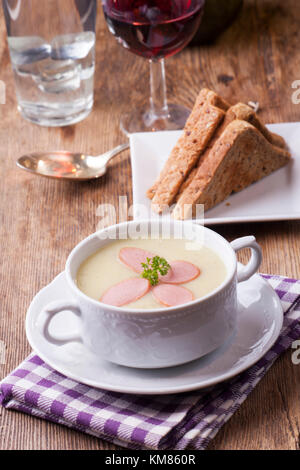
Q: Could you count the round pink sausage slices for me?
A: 4